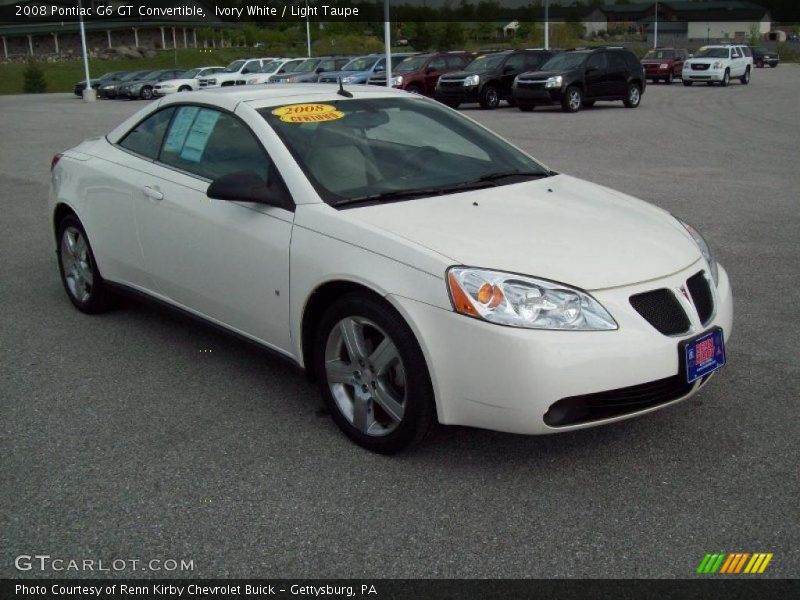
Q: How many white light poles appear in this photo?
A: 5